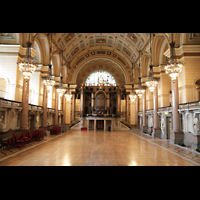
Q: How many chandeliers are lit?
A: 8